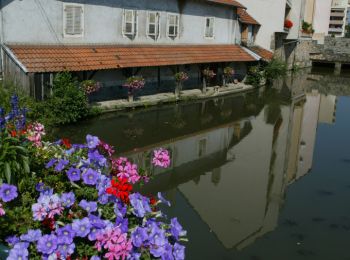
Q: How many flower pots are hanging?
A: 5